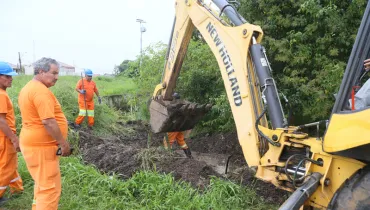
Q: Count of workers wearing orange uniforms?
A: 4